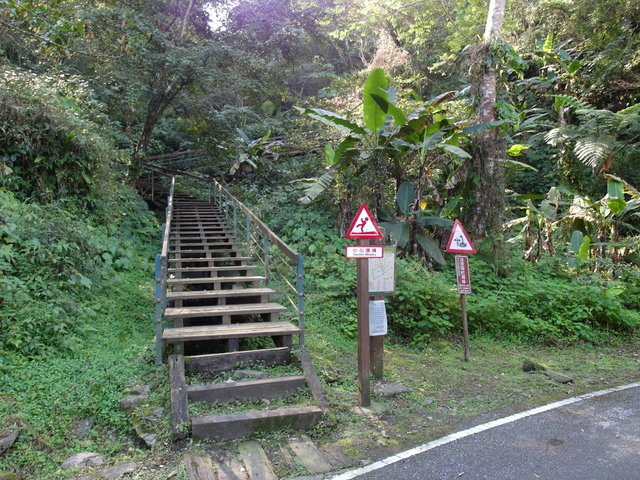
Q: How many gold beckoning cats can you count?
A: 0